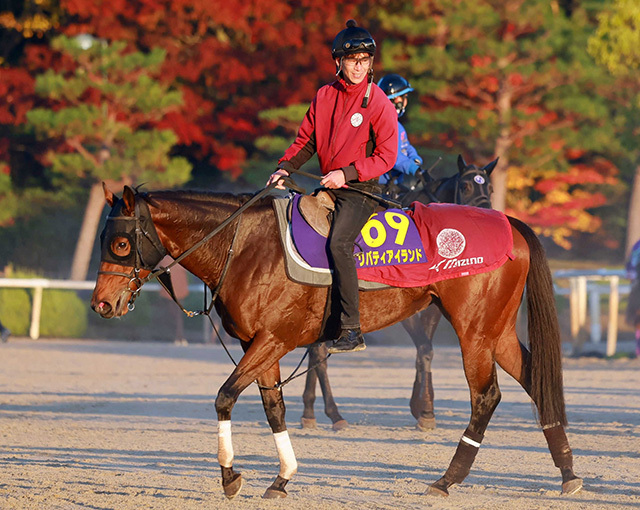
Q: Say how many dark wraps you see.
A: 2